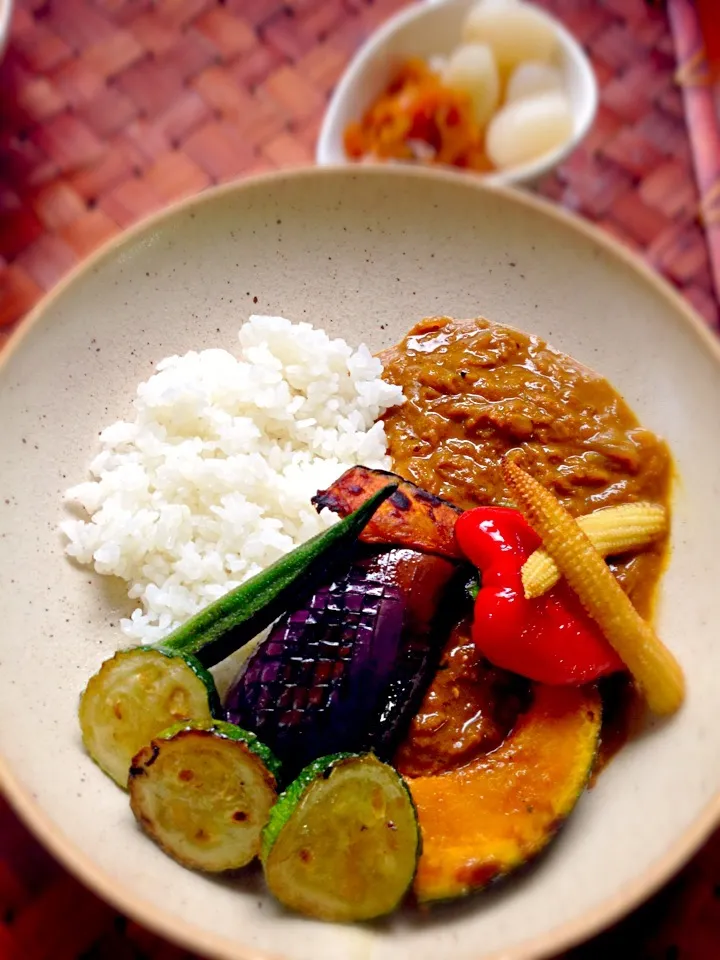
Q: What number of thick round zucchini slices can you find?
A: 3